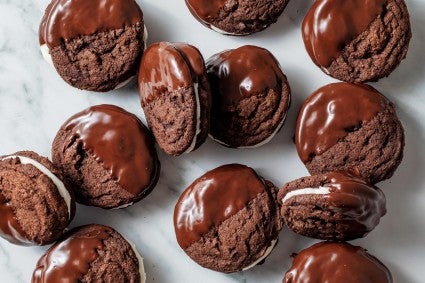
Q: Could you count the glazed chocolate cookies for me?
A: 12